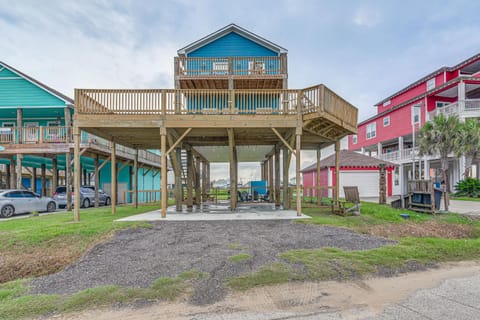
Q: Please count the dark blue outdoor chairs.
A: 4